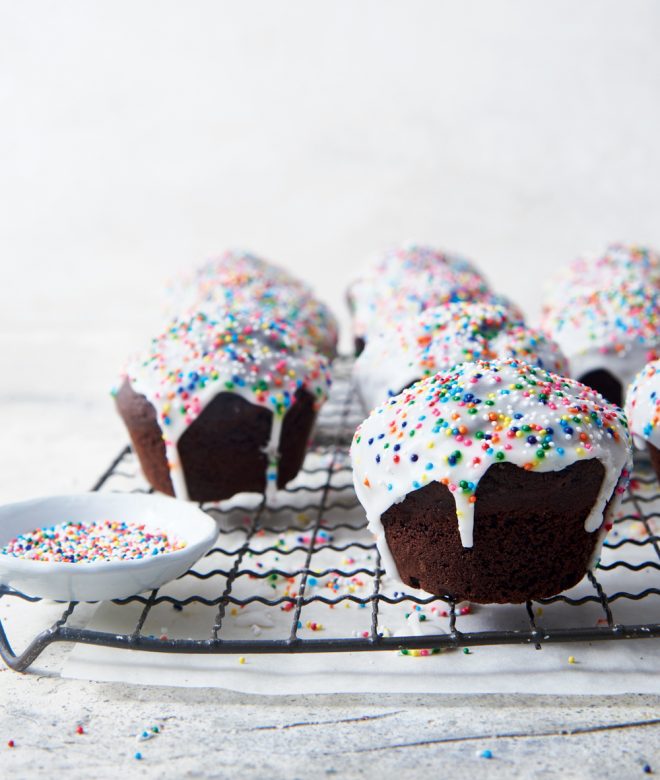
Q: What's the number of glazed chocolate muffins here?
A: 7